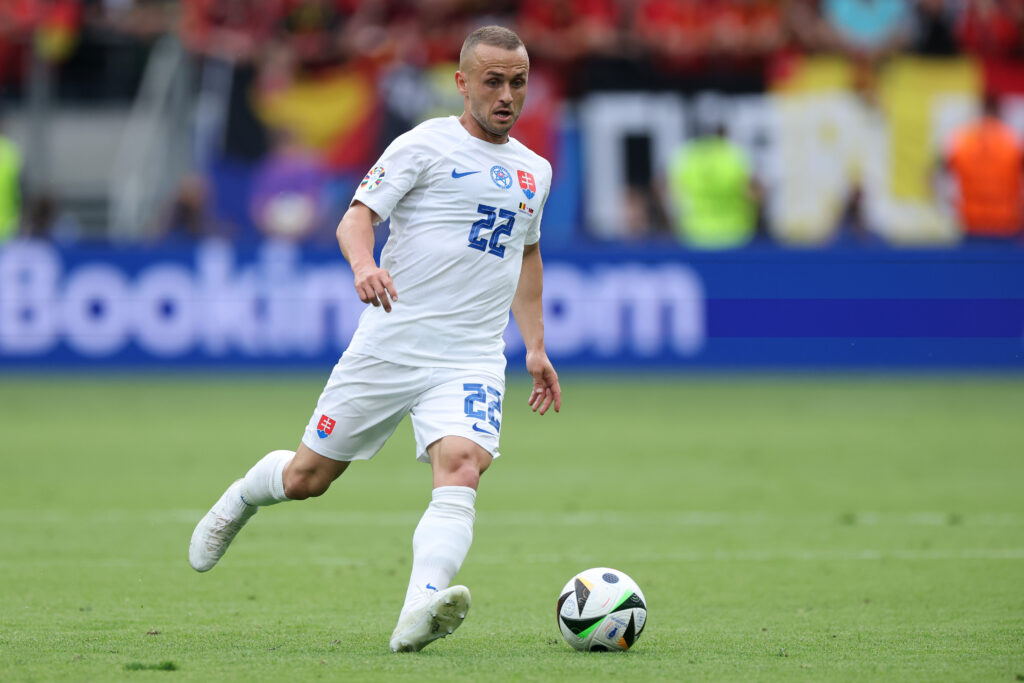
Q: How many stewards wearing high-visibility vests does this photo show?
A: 3